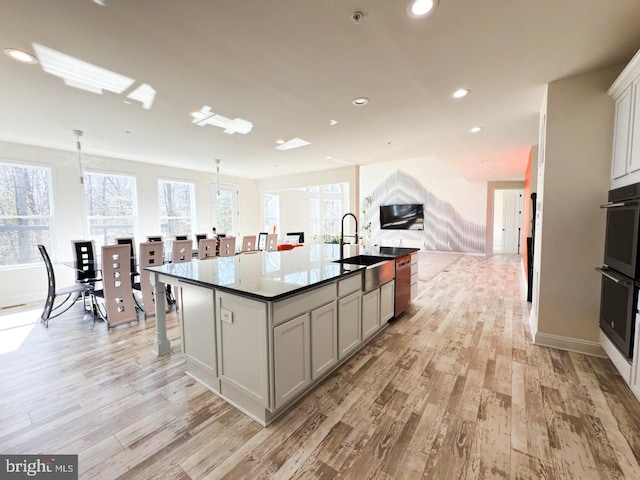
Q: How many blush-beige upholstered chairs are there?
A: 7